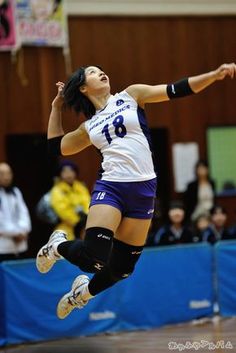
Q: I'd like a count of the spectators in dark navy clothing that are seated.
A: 3